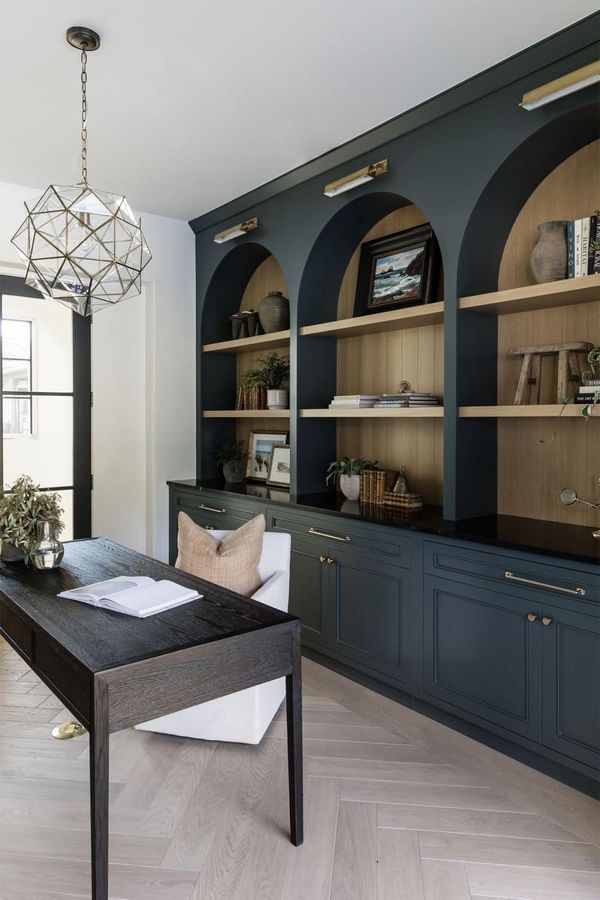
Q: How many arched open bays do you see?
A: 3